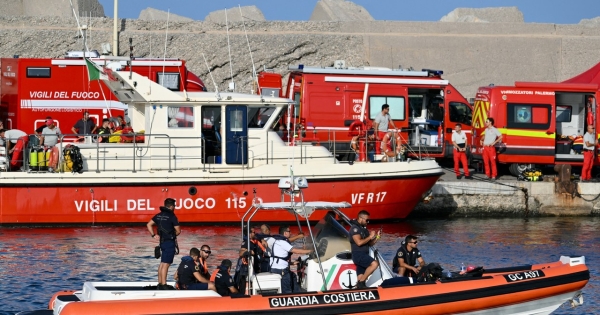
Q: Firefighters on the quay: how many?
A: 3